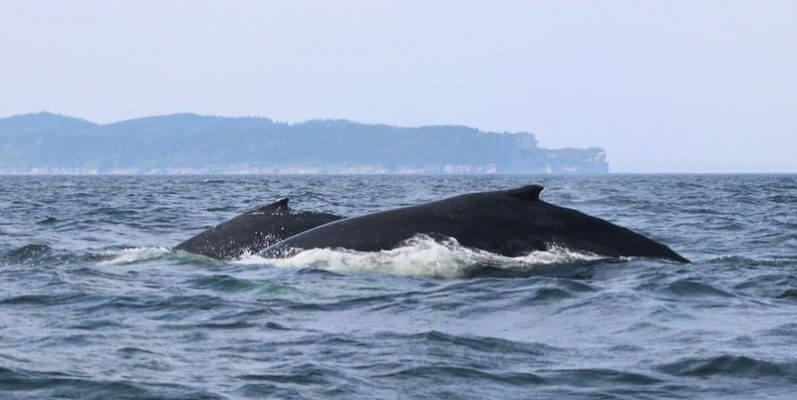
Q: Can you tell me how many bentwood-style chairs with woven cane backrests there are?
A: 0